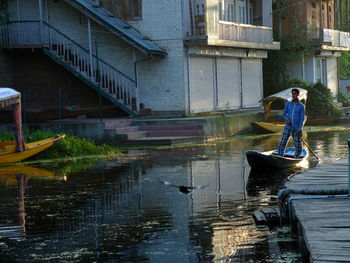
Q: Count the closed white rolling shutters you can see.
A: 3